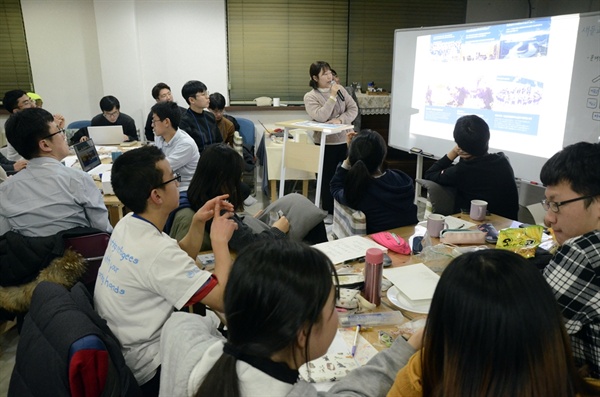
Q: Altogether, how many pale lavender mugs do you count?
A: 2